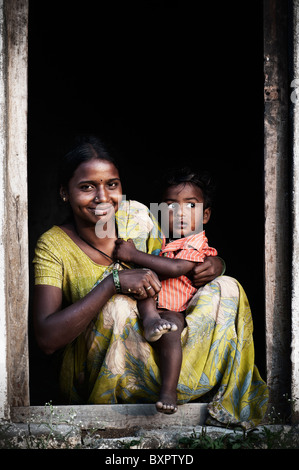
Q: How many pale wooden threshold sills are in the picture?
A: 1